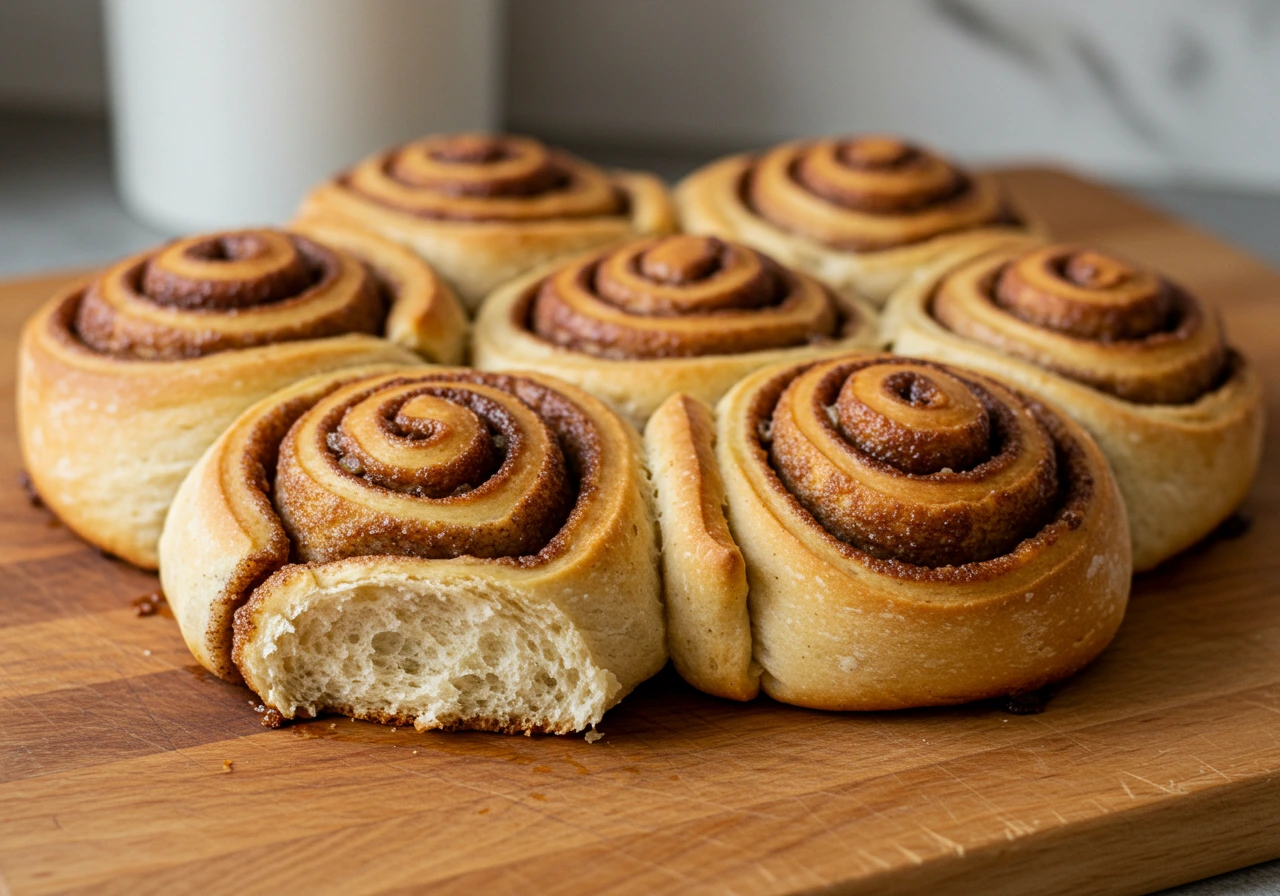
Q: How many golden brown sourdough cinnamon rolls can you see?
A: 7